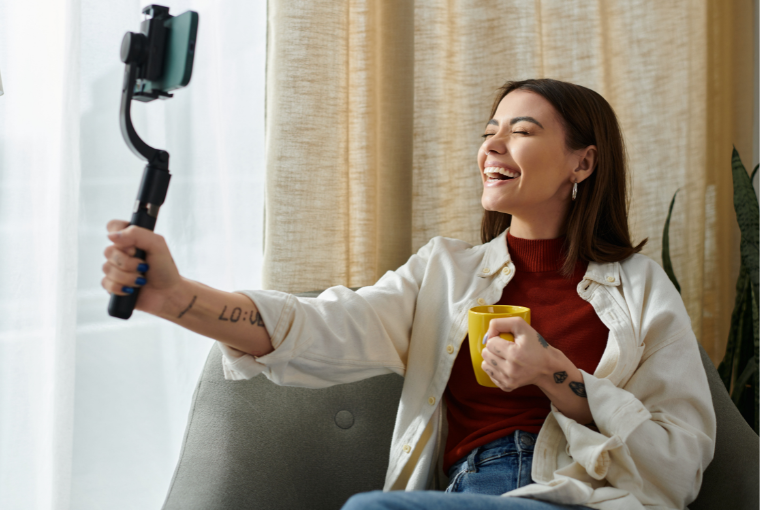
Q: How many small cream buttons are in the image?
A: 7